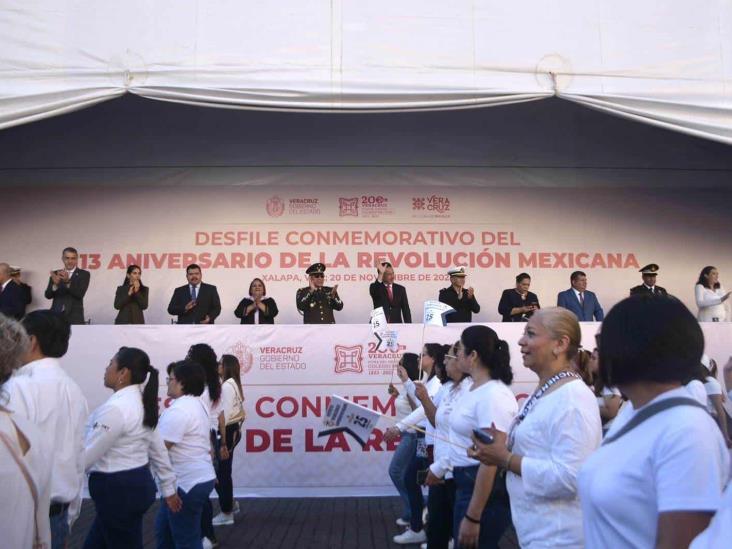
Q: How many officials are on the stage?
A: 13